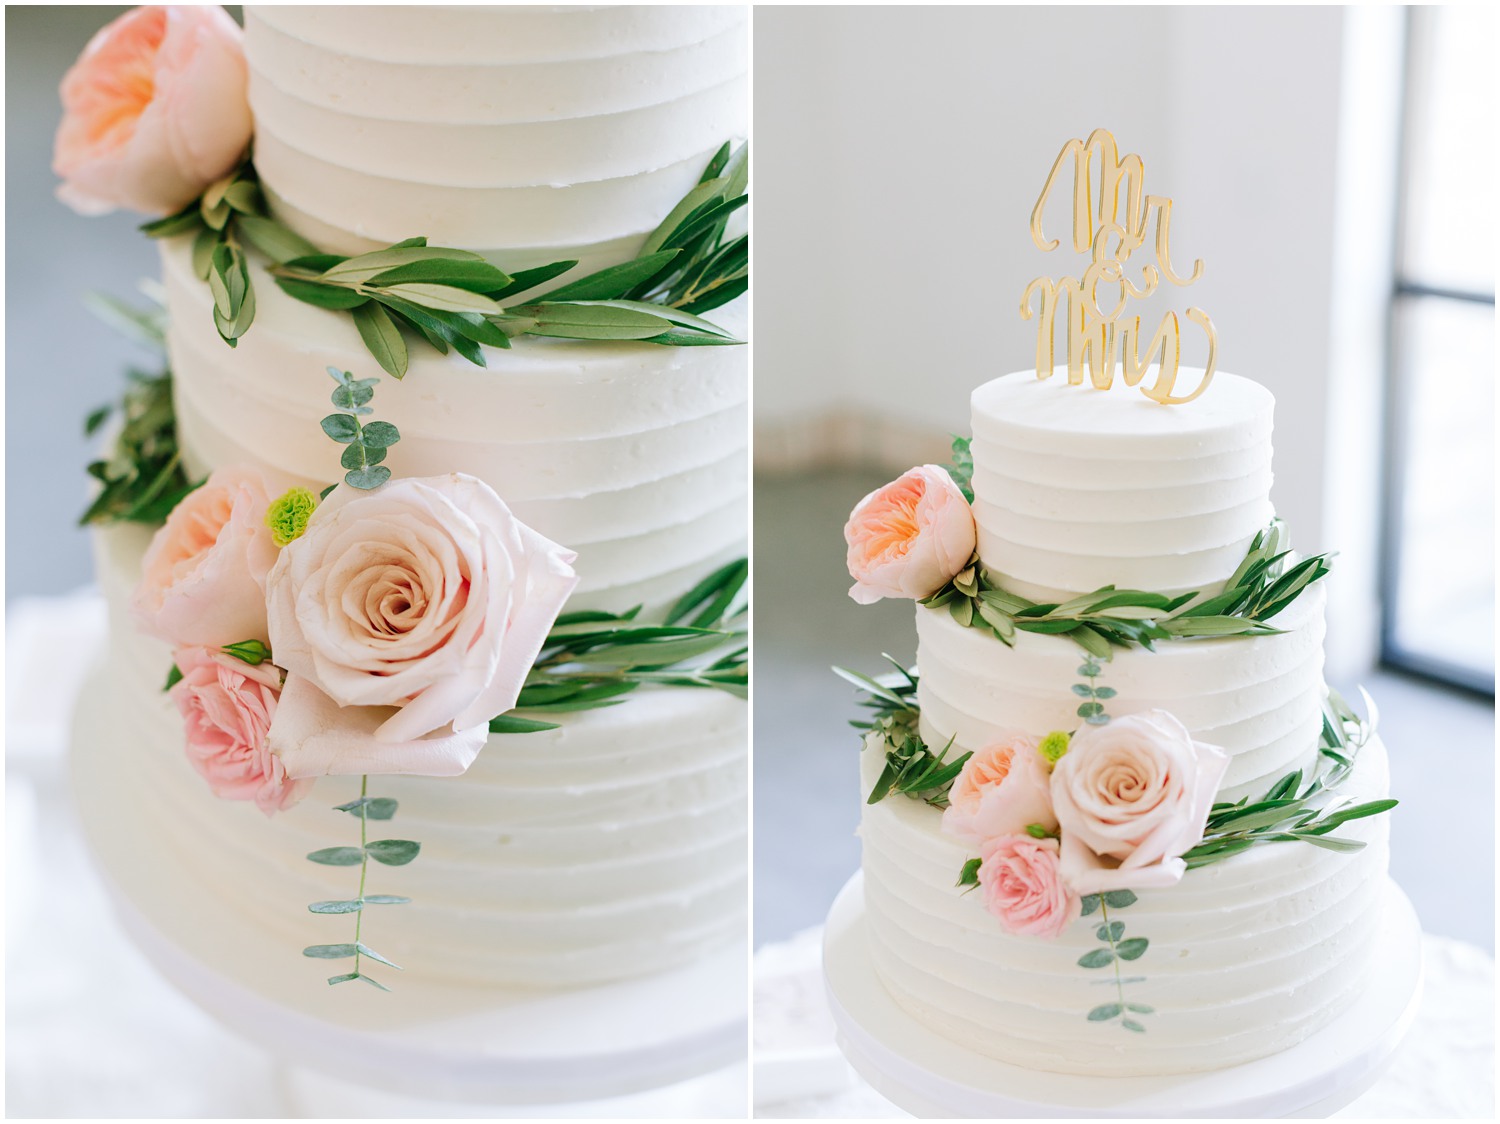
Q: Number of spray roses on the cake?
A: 1